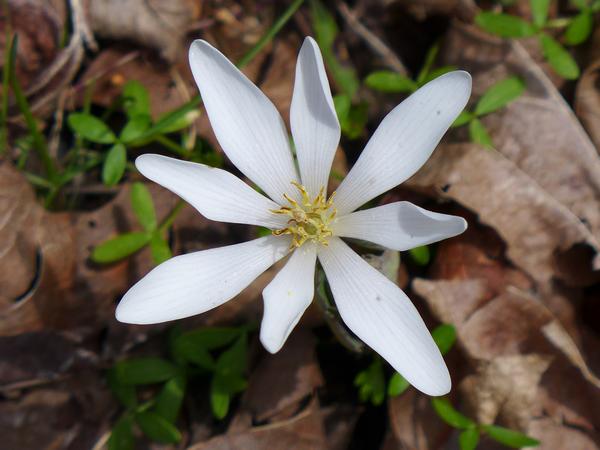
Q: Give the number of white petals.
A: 8